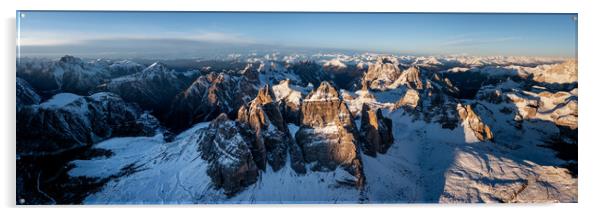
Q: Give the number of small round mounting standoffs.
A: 4